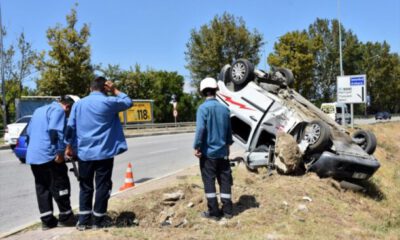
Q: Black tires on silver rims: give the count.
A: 2